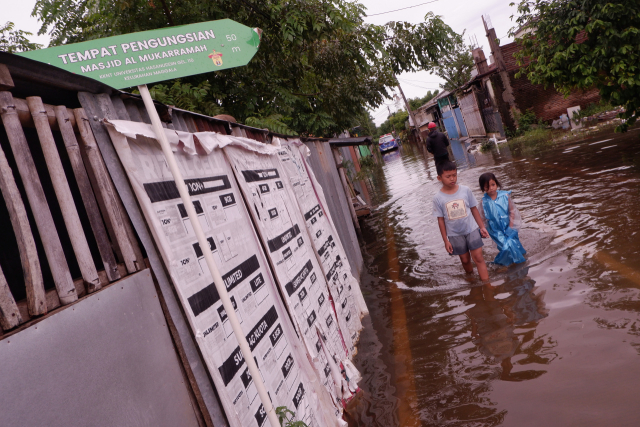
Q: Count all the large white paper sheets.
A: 3